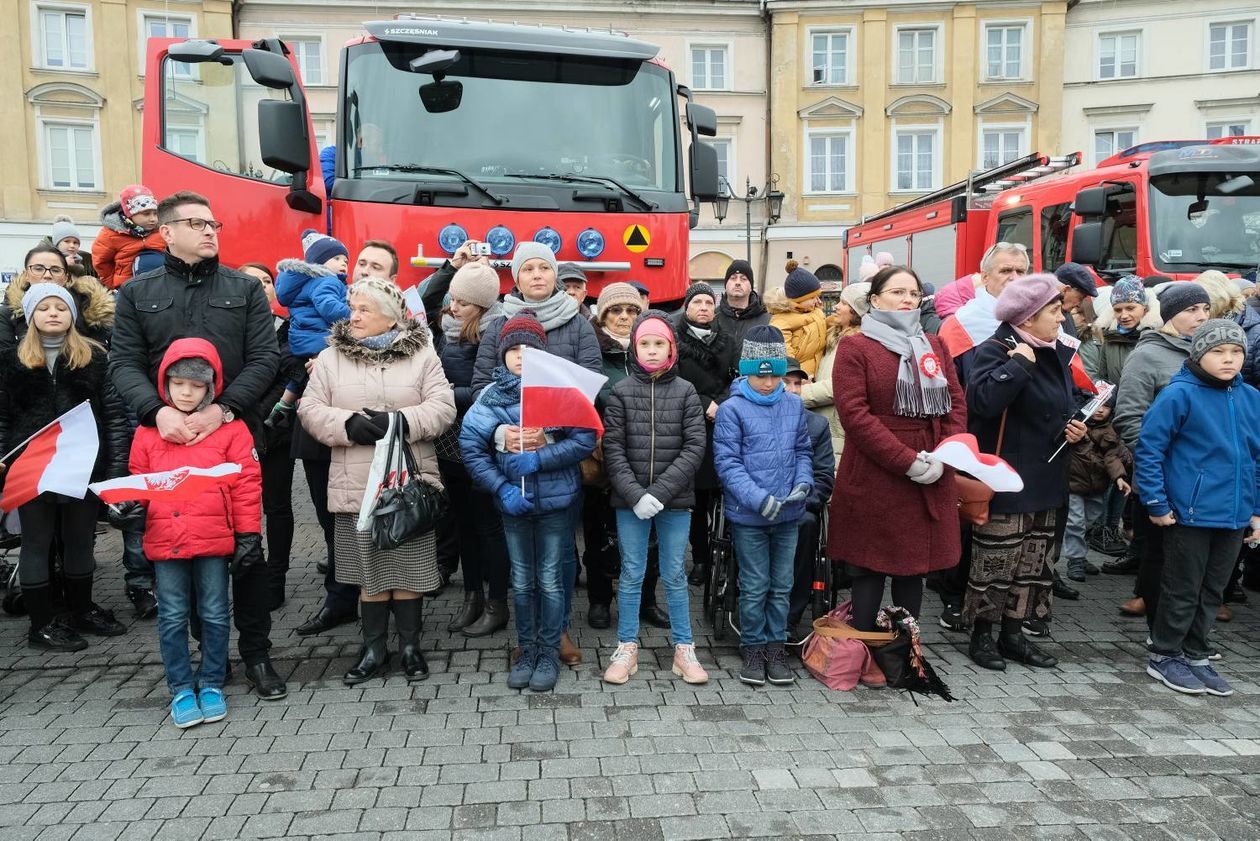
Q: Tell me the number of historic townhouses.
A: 4